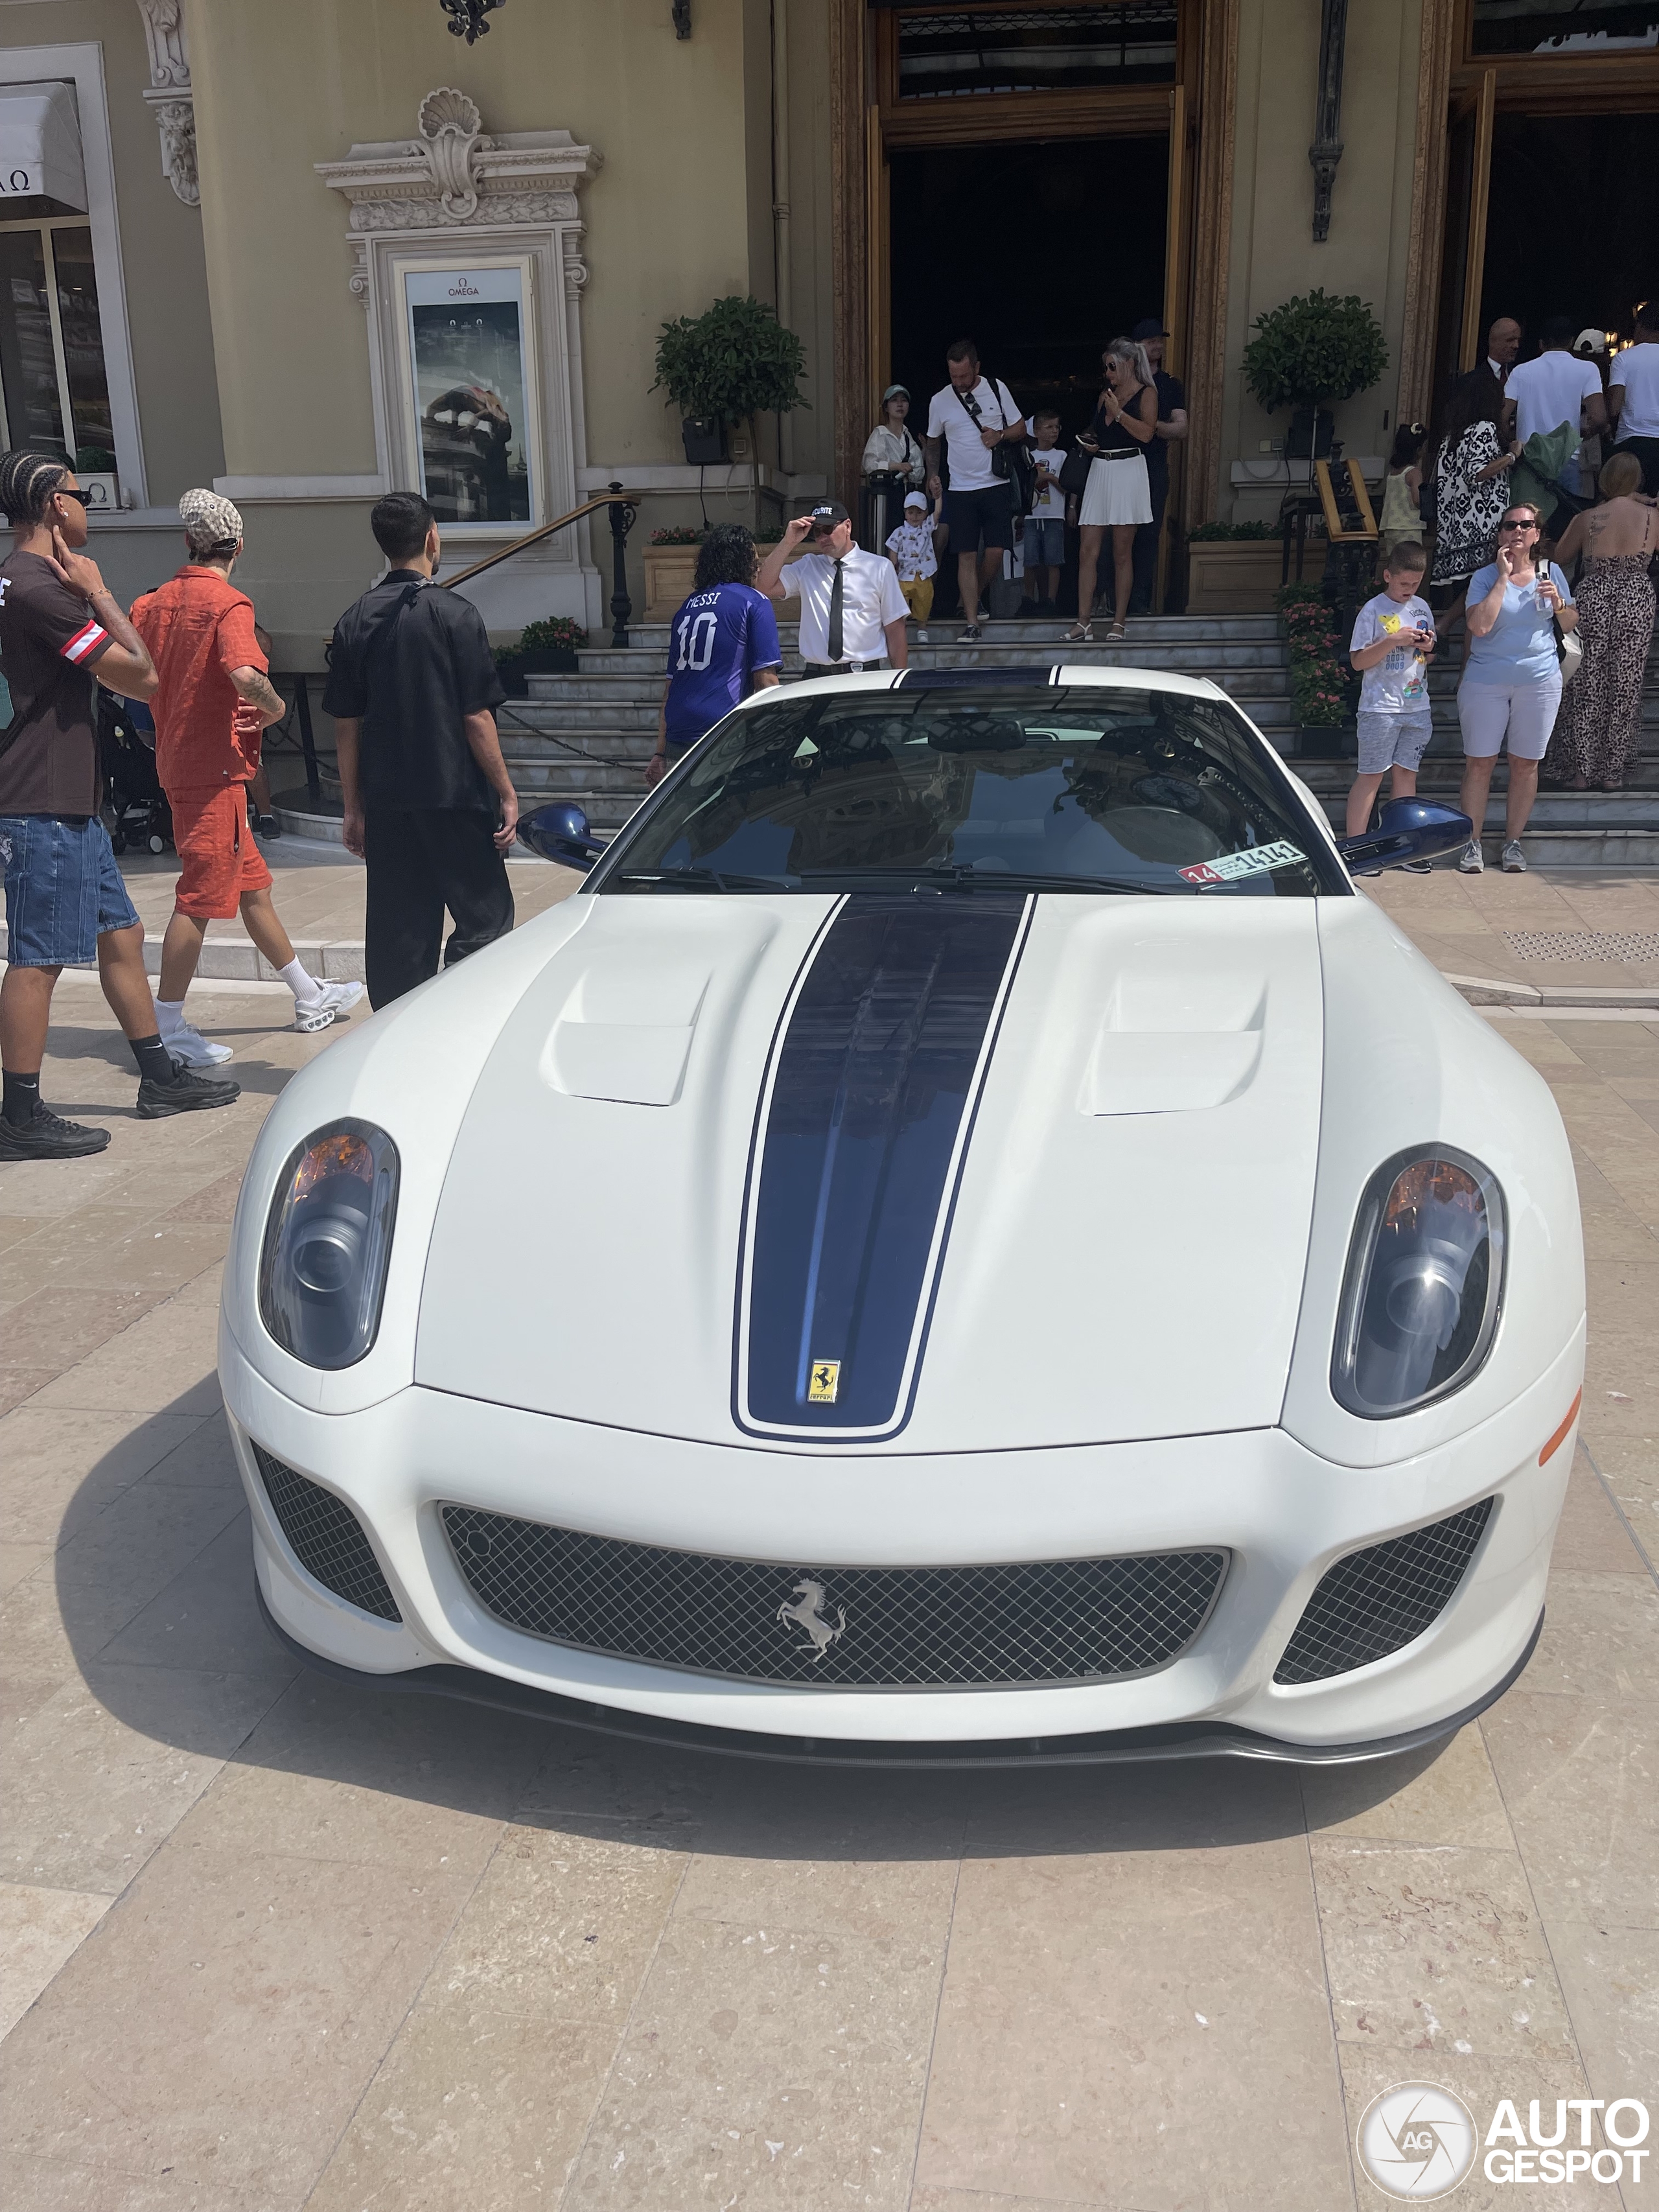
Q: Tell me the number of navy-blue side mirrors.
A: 2